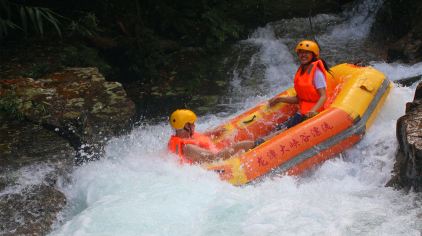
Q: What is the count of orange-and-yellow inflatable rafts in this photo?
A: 1